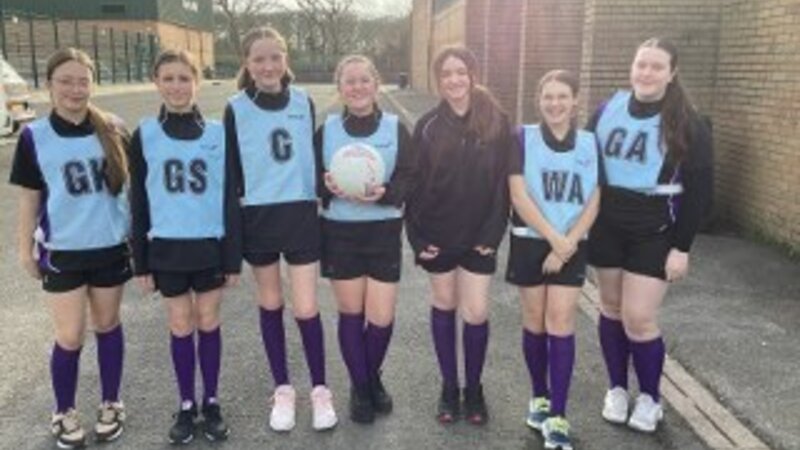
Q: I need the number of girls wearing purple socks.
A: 7